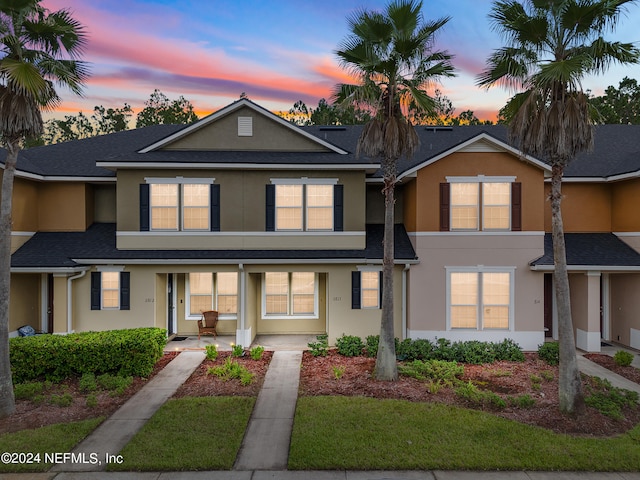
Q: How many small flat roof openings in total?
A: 2